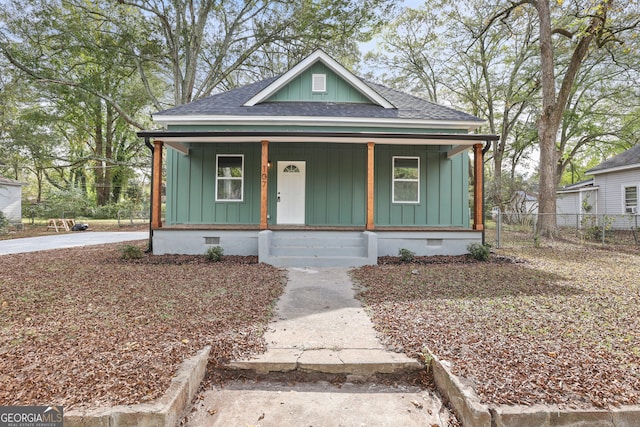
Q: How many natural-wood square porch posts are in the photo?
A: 4